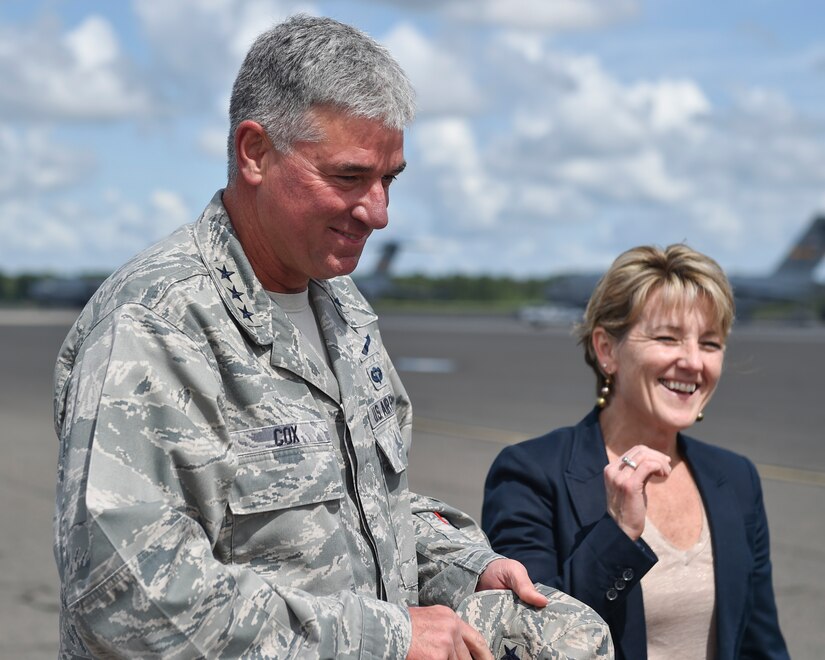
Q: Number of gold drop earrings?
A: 2